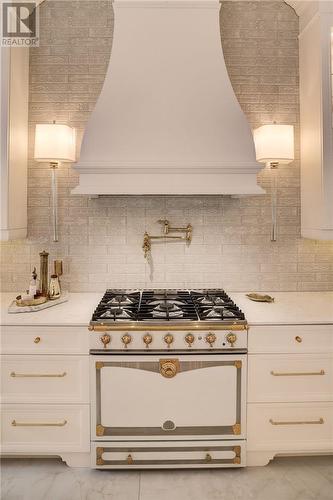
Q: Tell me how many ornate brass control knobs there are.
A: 7